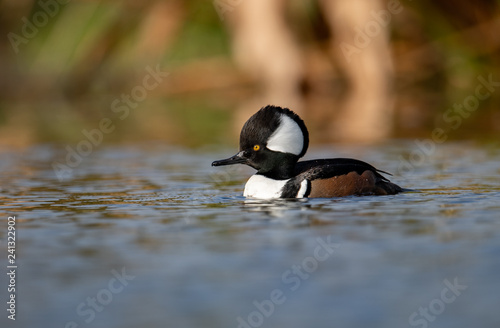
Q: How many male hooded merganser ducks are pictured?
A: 1